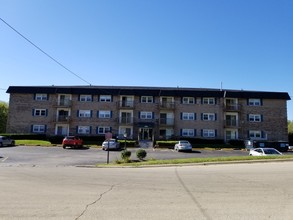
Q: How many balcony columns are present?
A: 4